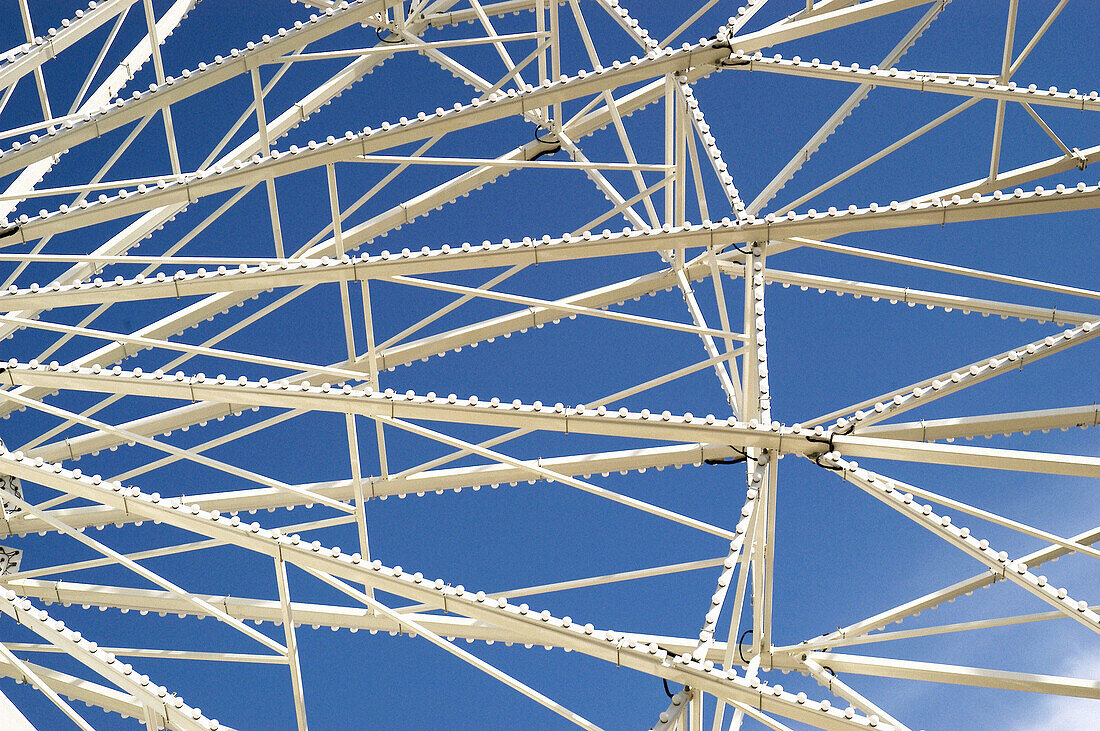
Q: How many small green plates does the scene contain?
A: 0